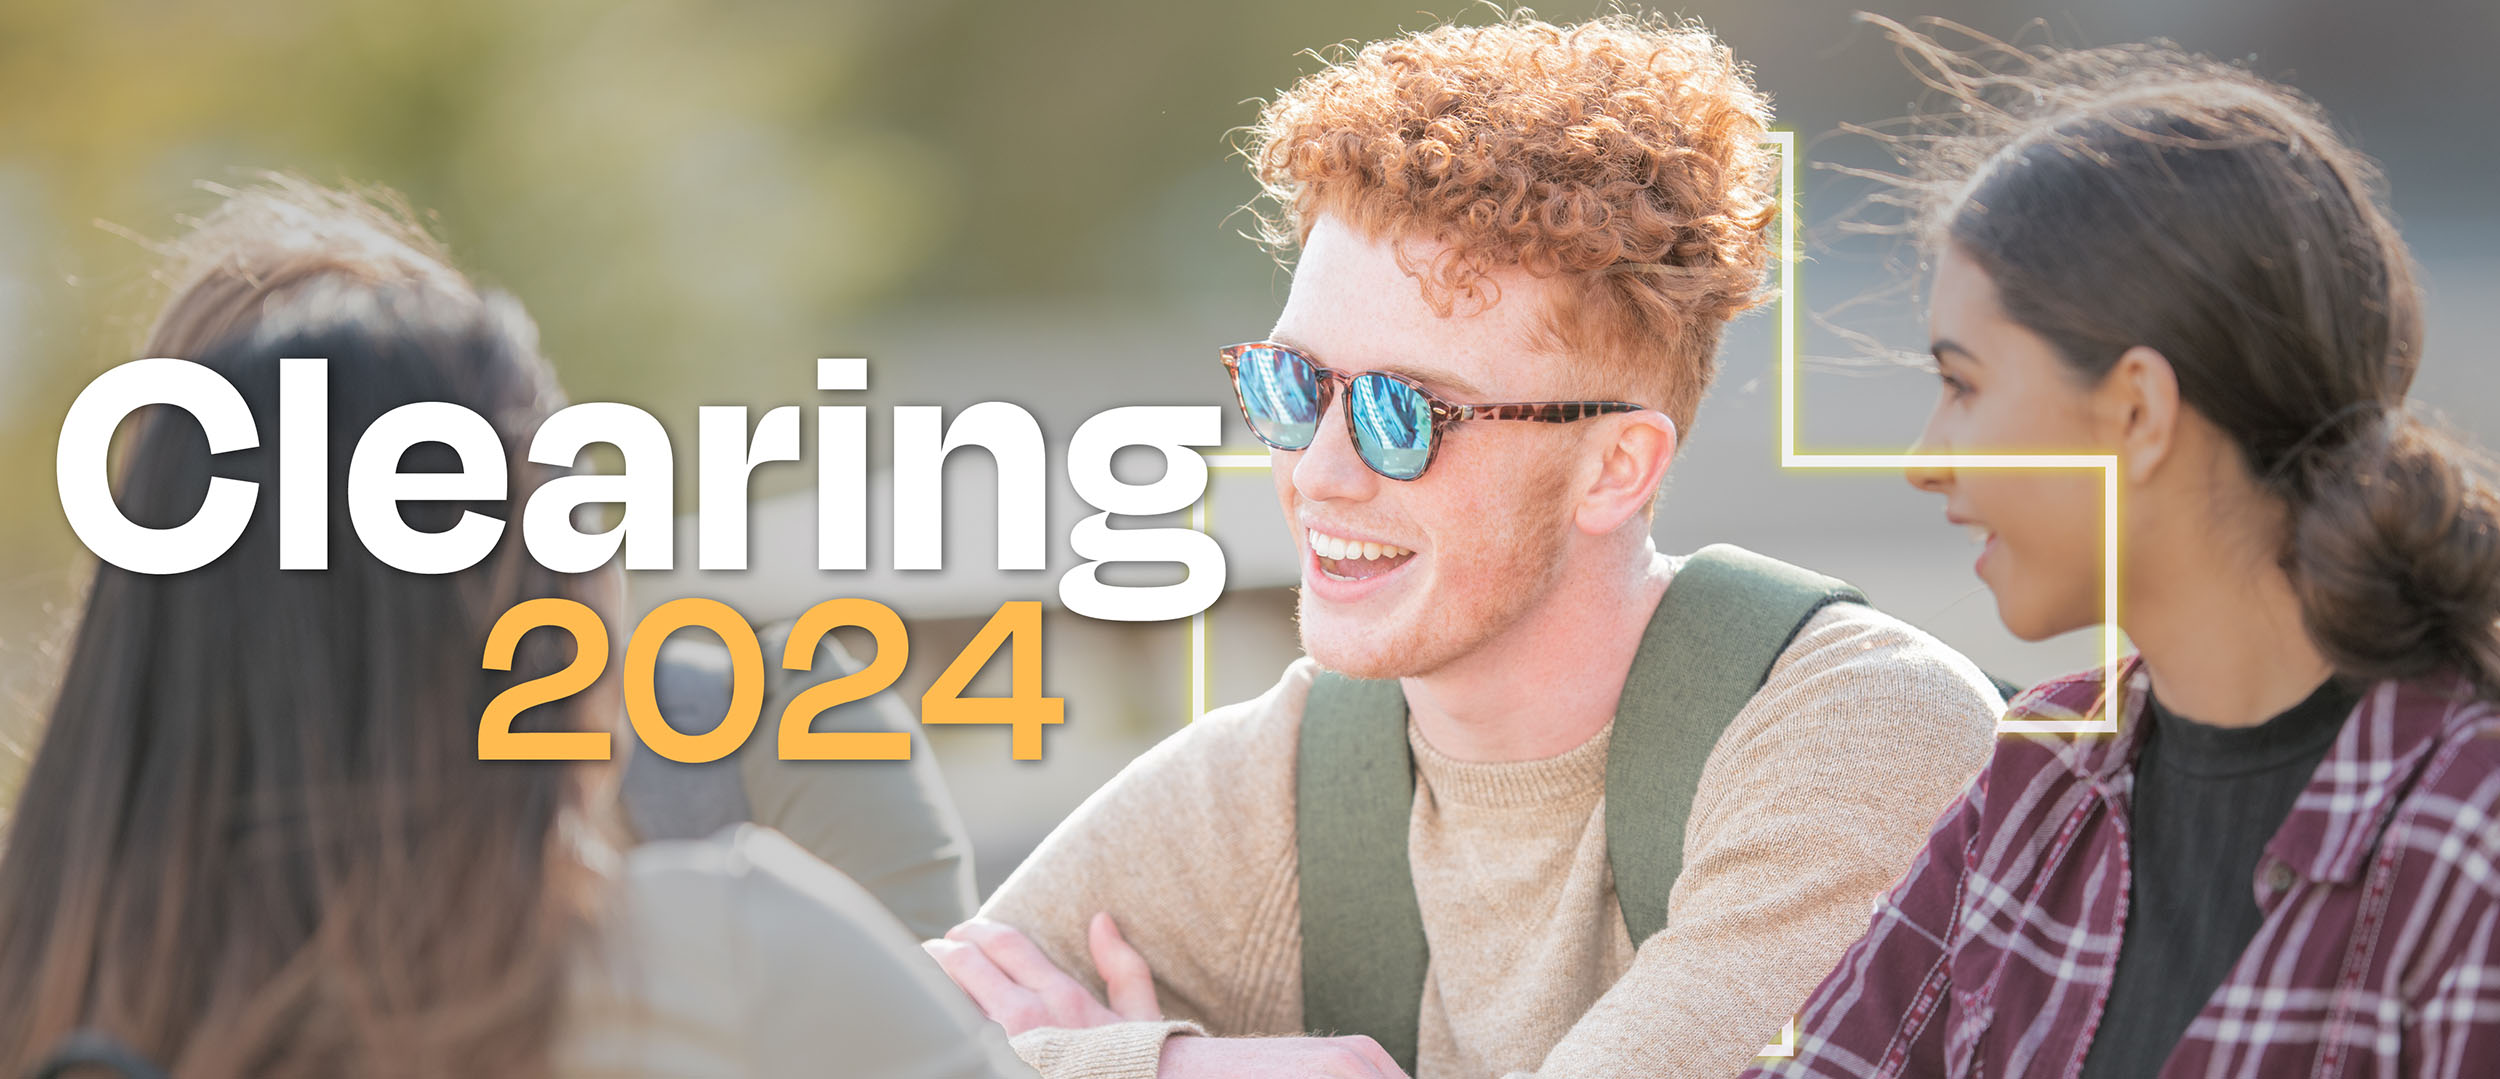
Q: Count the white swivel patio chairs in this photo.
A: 0